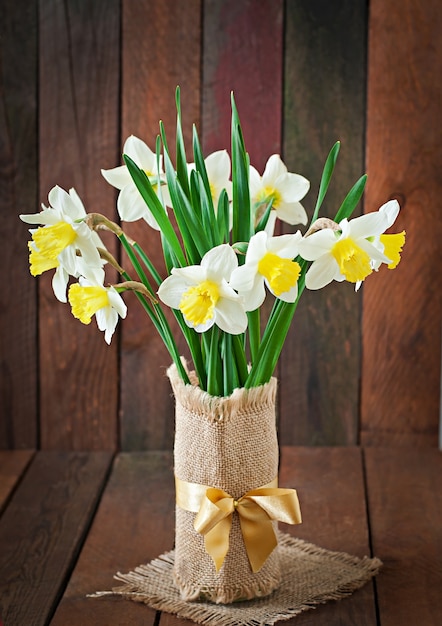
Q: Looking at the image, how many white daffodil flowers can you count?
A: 10